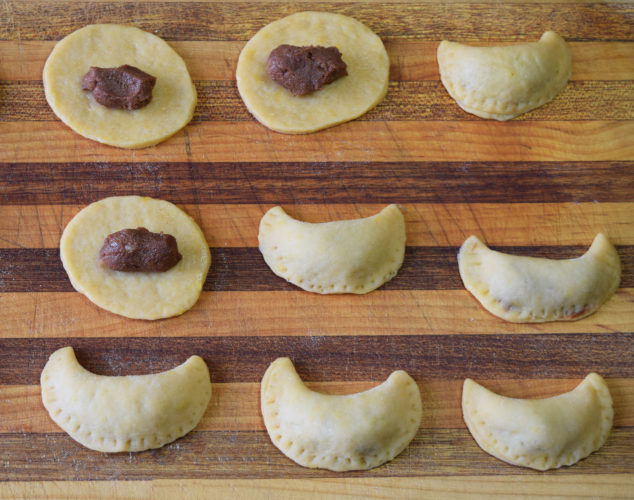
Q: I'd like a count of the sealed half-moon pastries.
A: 6